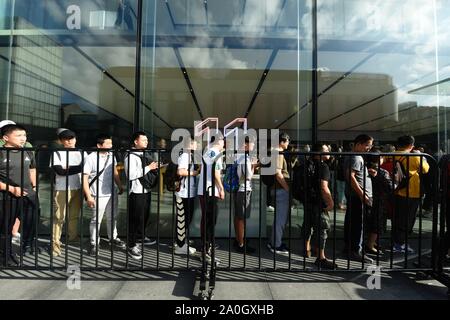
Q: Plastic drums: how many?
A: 0